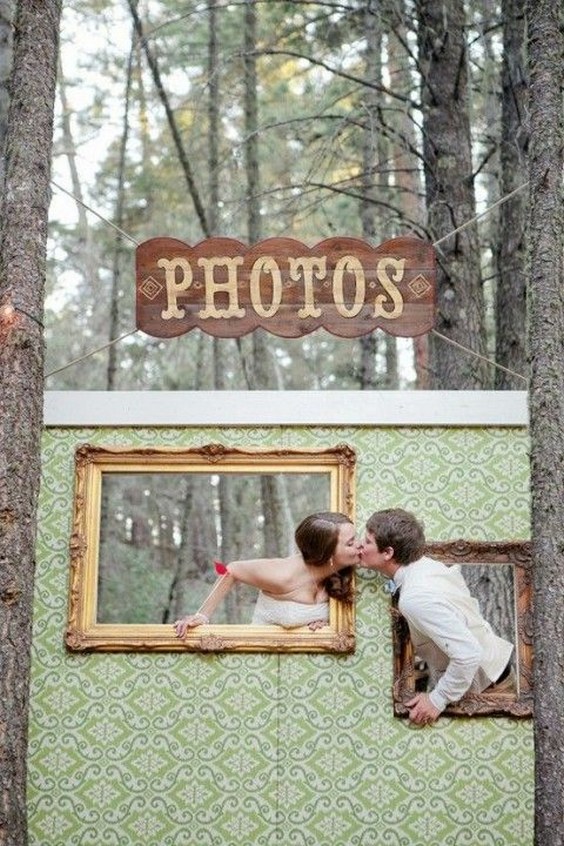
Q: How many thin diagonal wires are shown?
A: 4